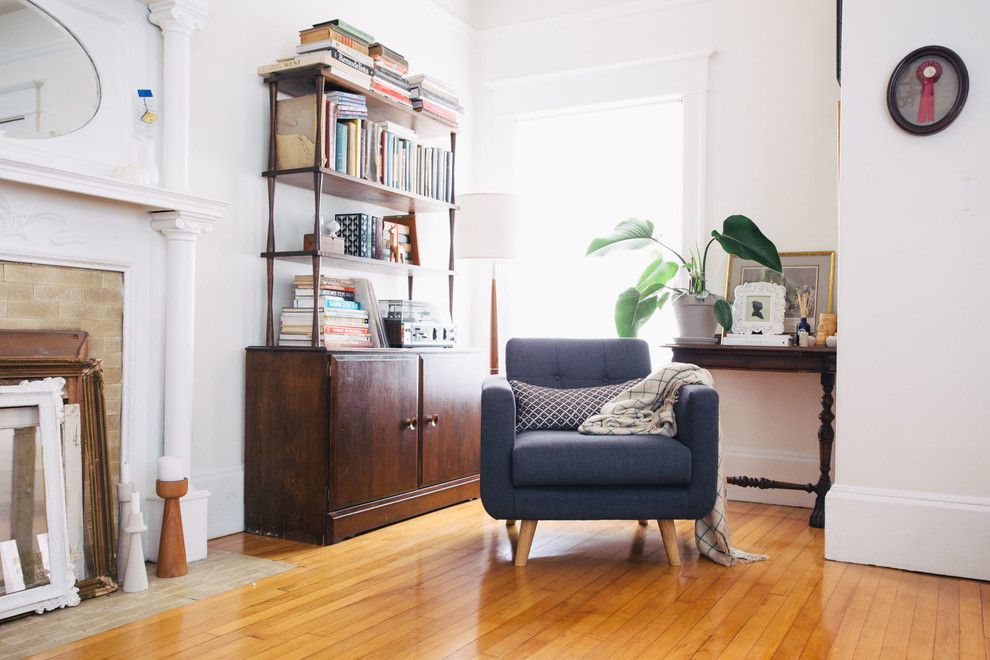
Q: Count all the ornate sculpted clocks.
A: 0